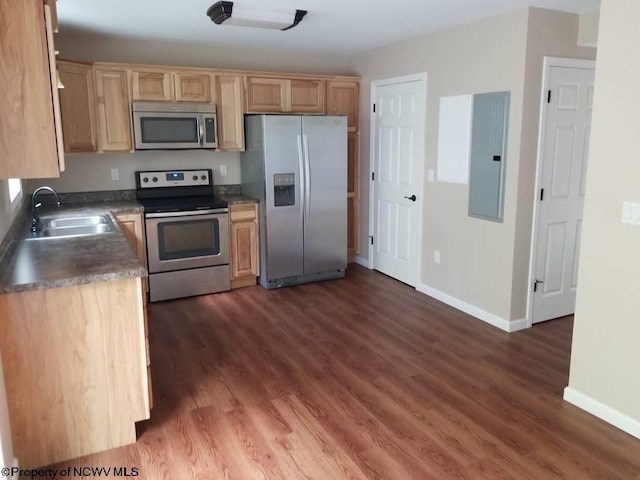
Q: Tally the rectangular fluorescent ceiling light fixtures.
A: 1